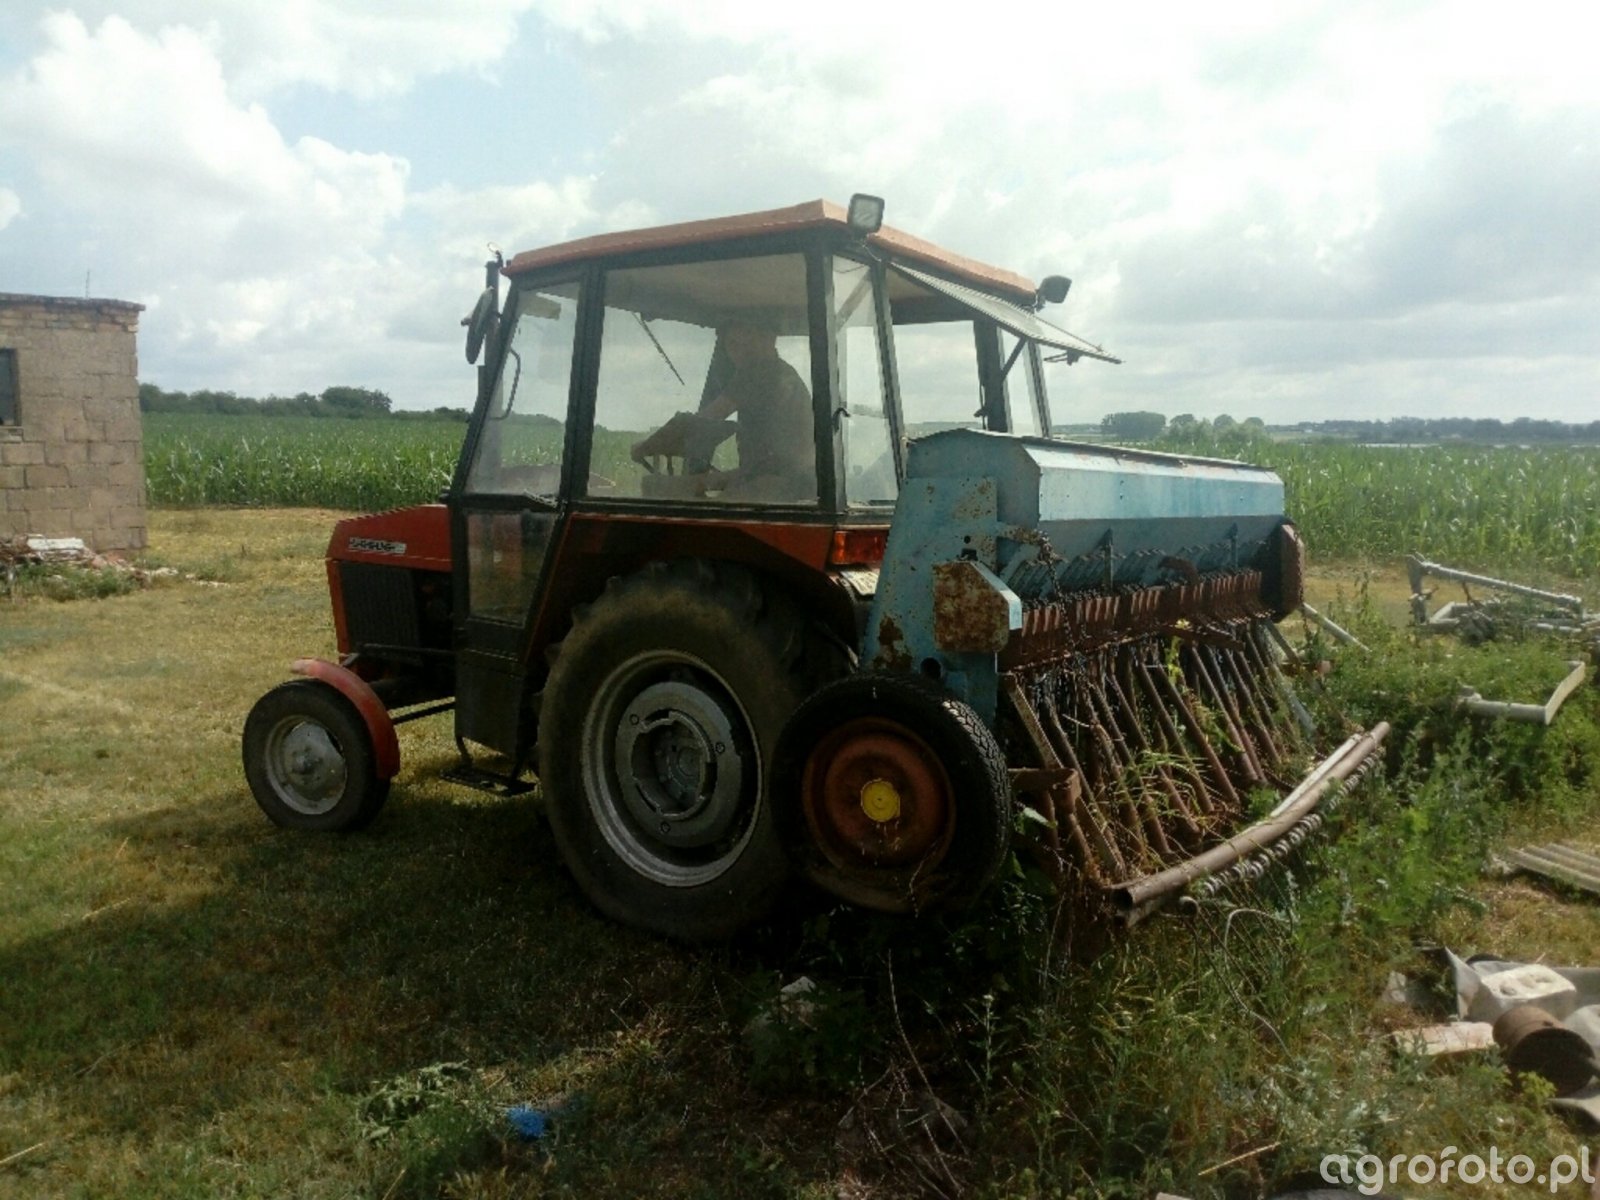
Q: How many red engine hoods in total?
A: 1